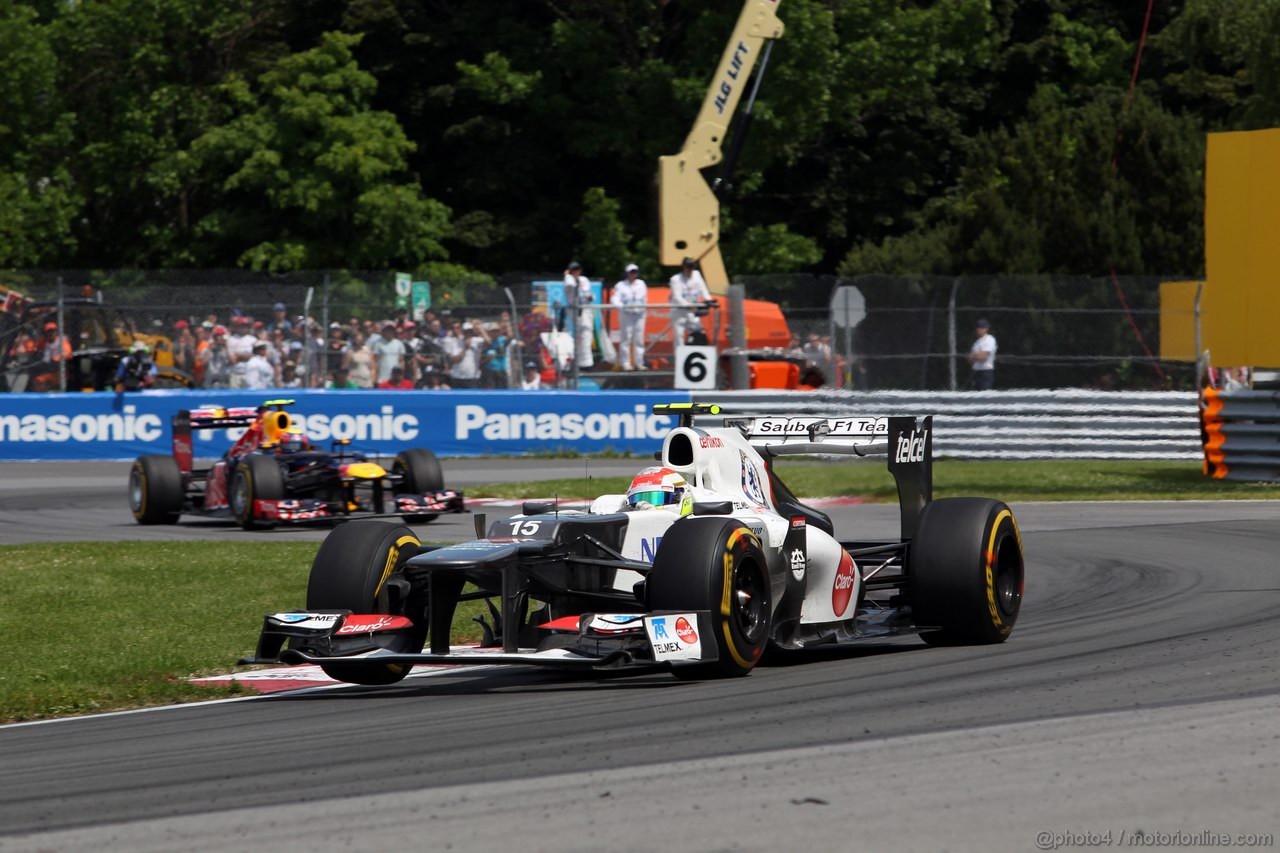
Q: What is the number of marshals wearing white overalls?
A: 3